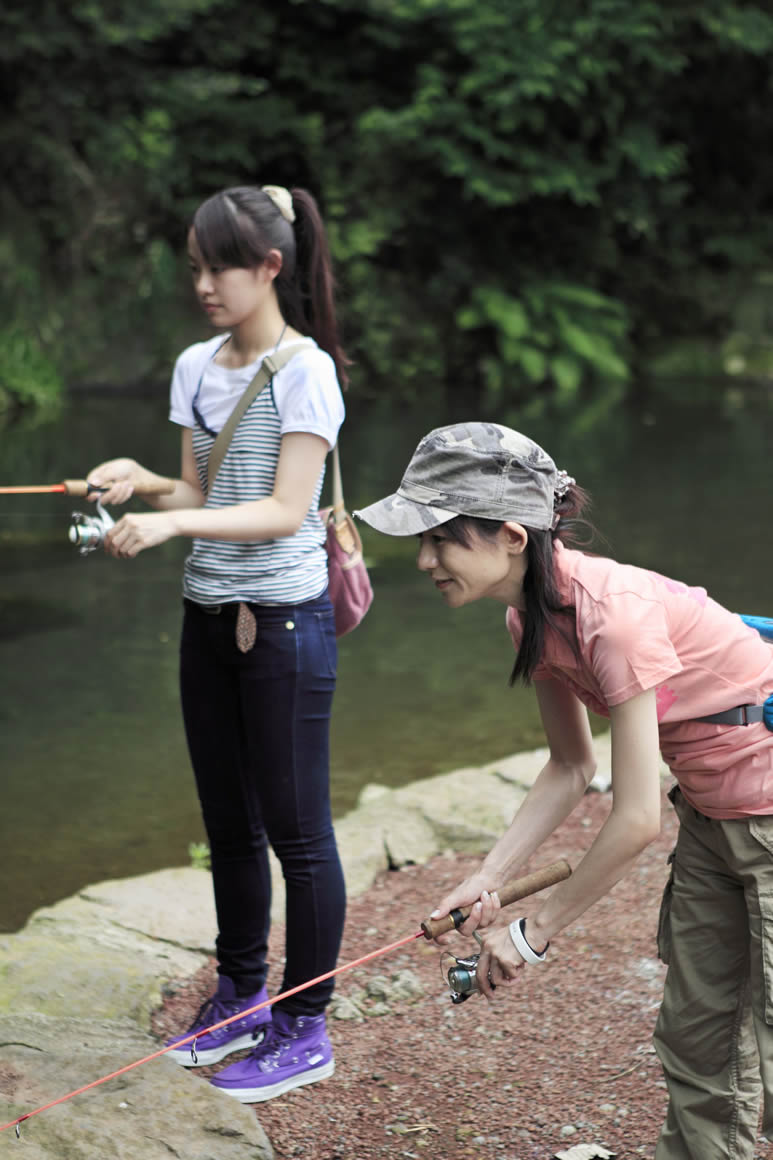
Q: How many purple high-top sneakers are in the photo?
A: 2